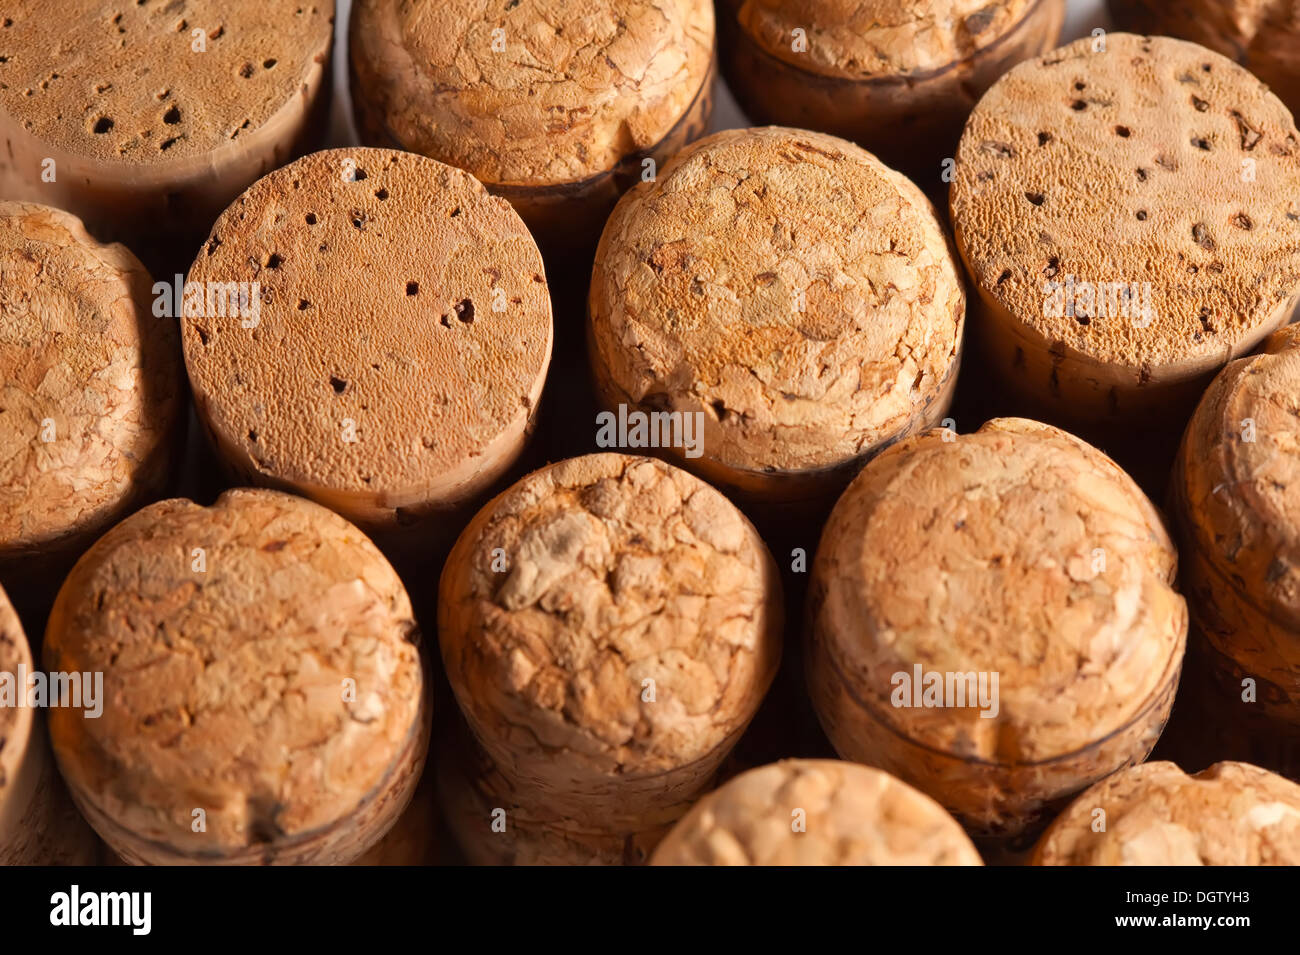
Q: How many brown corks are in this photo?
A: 15